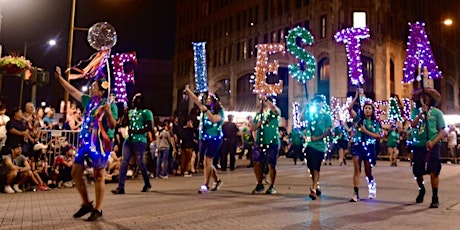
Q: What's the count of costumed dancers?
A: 7